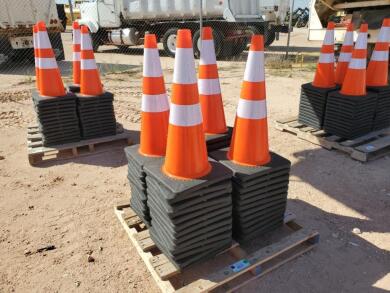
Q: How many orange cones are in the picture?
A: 12